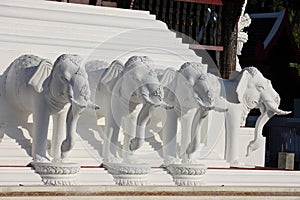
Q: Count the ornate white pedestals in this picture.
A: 3